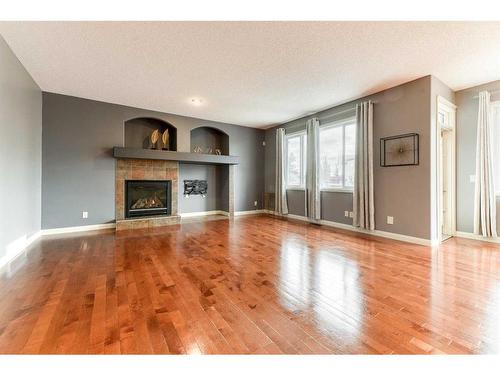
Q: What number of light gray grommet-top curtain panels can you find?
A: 4